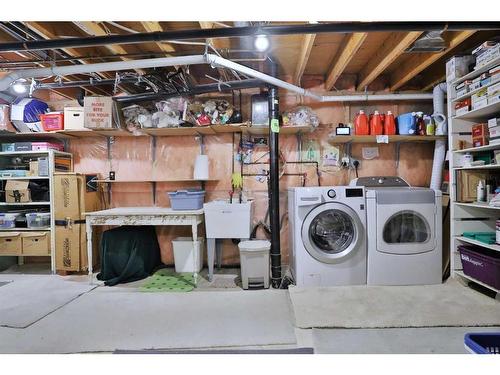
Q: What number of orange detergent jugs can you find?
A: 3